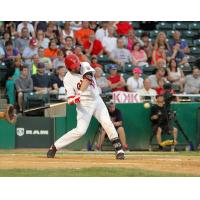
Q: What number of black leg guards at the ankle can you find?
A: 1